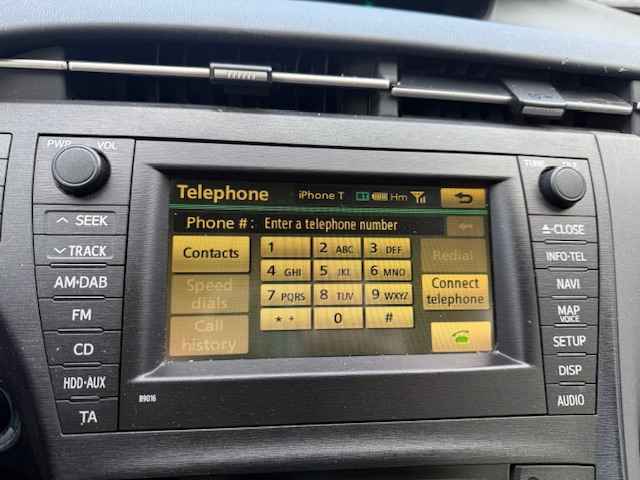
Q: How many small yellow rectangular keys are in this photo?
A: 12